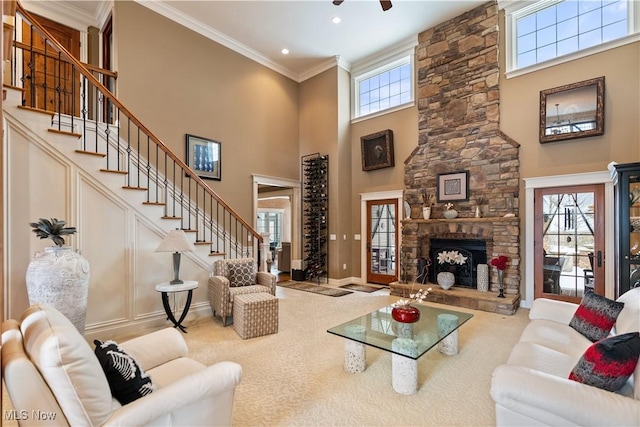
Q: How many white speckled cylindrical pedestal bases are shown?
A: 4